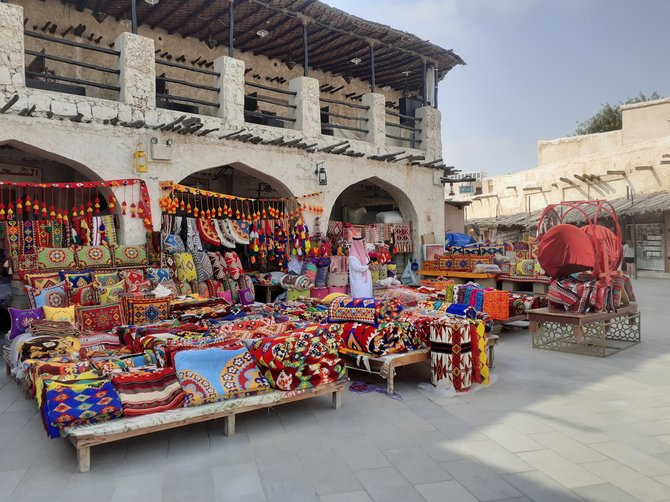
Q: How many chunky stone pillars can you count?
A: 6